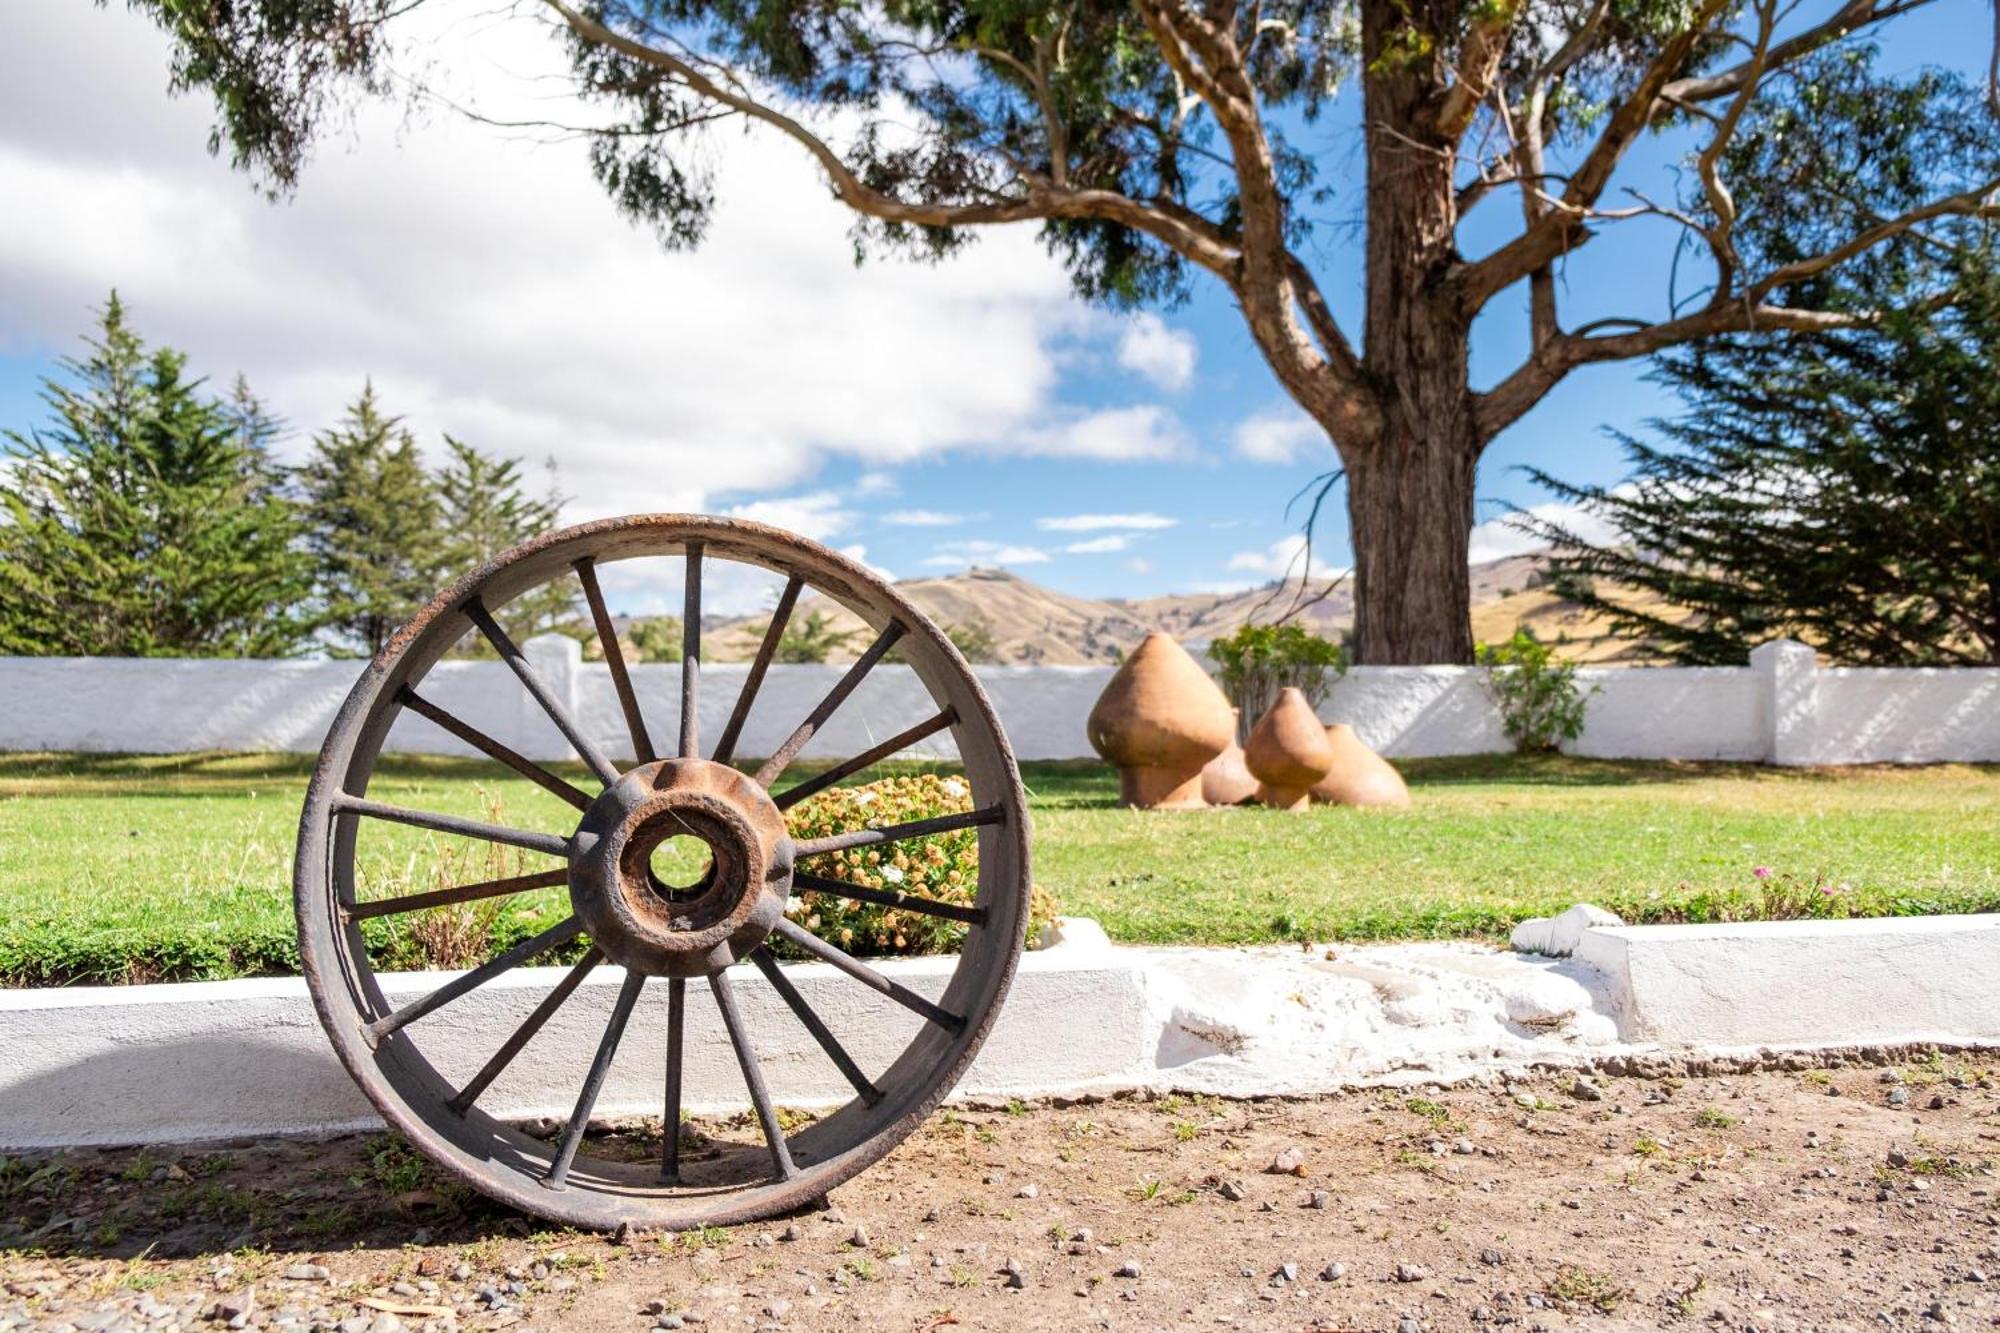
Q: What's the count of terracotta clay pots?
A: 4